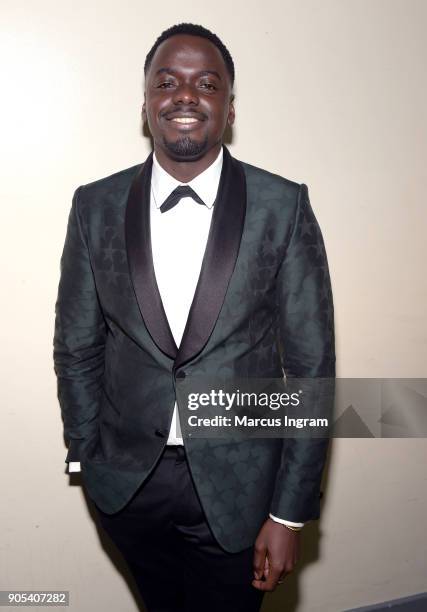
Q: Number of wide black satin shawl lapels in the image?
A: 2